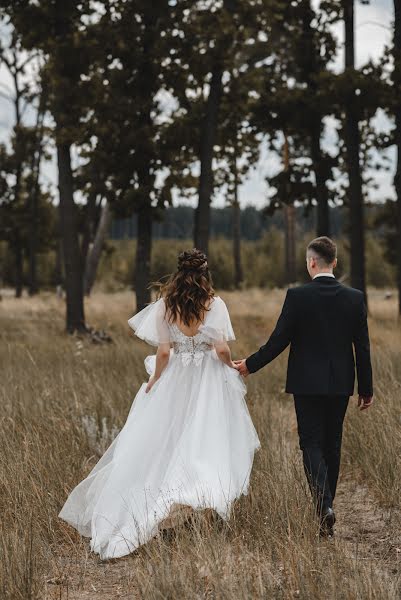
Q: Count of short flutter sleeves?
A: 2